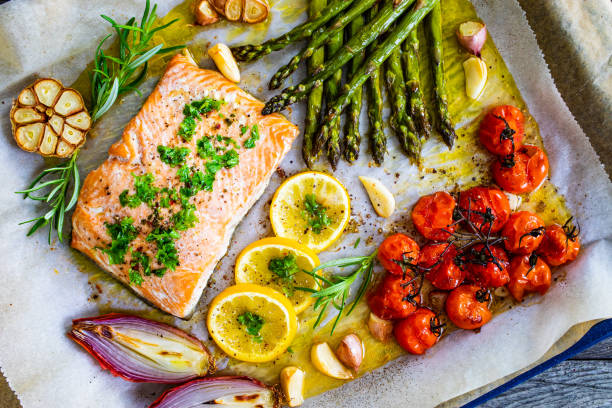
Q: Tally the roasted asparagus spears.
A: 11